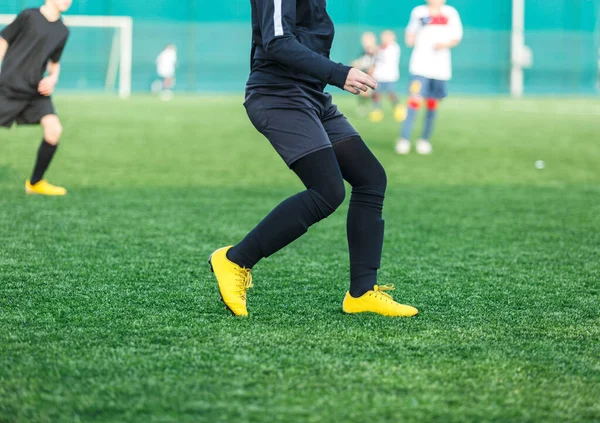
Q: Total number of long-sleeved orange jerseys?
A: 0